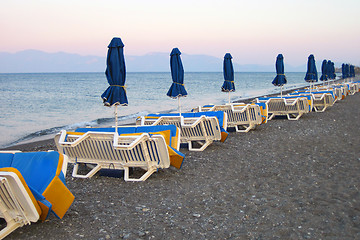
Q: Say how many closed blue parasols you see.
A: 11